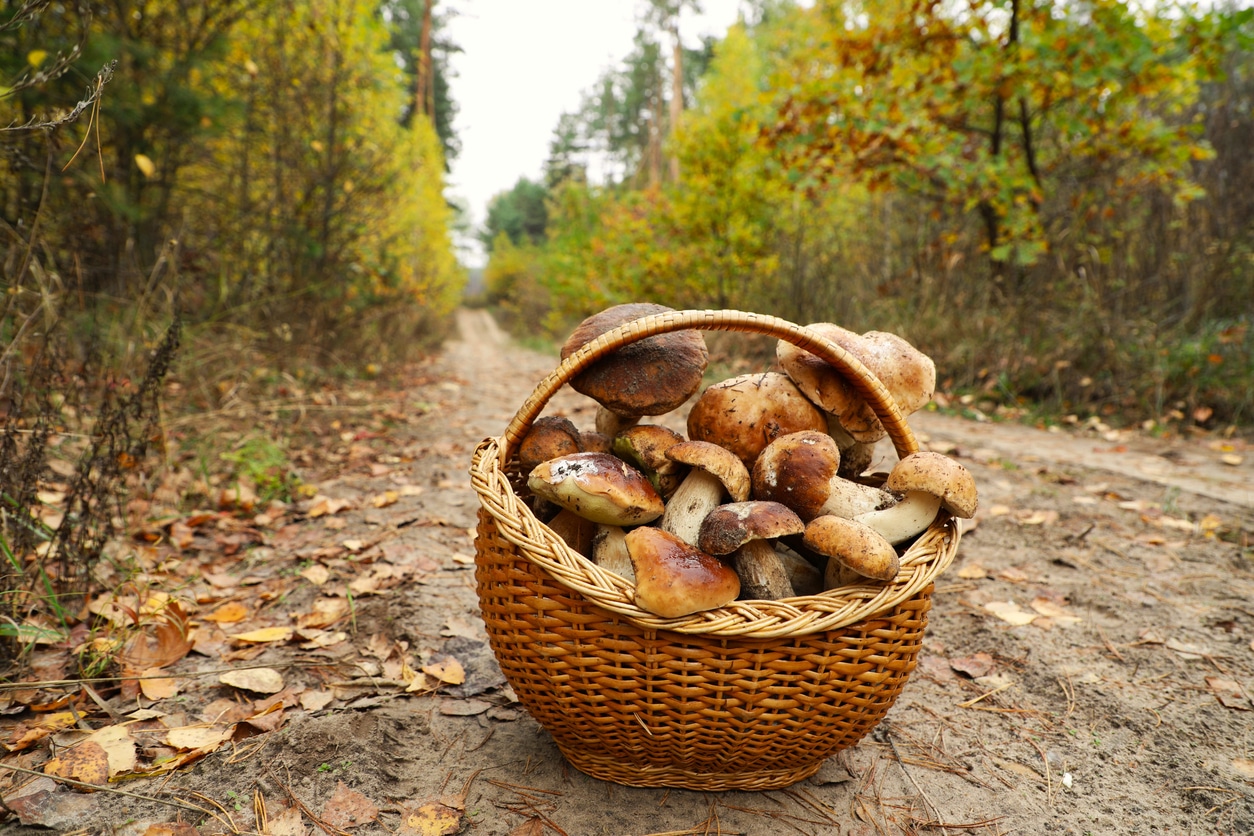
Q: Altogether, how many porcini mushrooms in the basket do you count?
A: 13